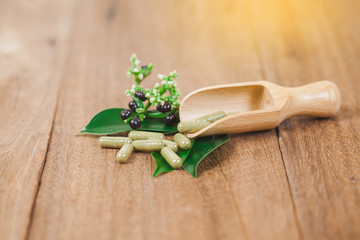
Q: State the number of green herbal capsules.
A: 10